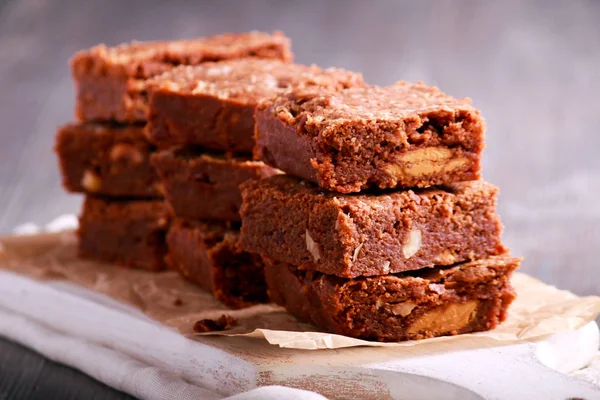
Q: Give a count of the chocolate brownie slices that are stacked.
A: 9